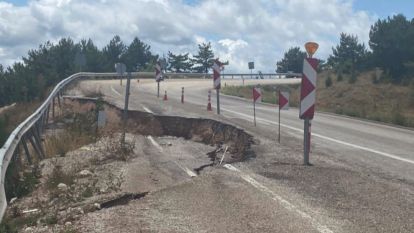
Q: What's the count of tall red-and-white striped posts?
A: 3